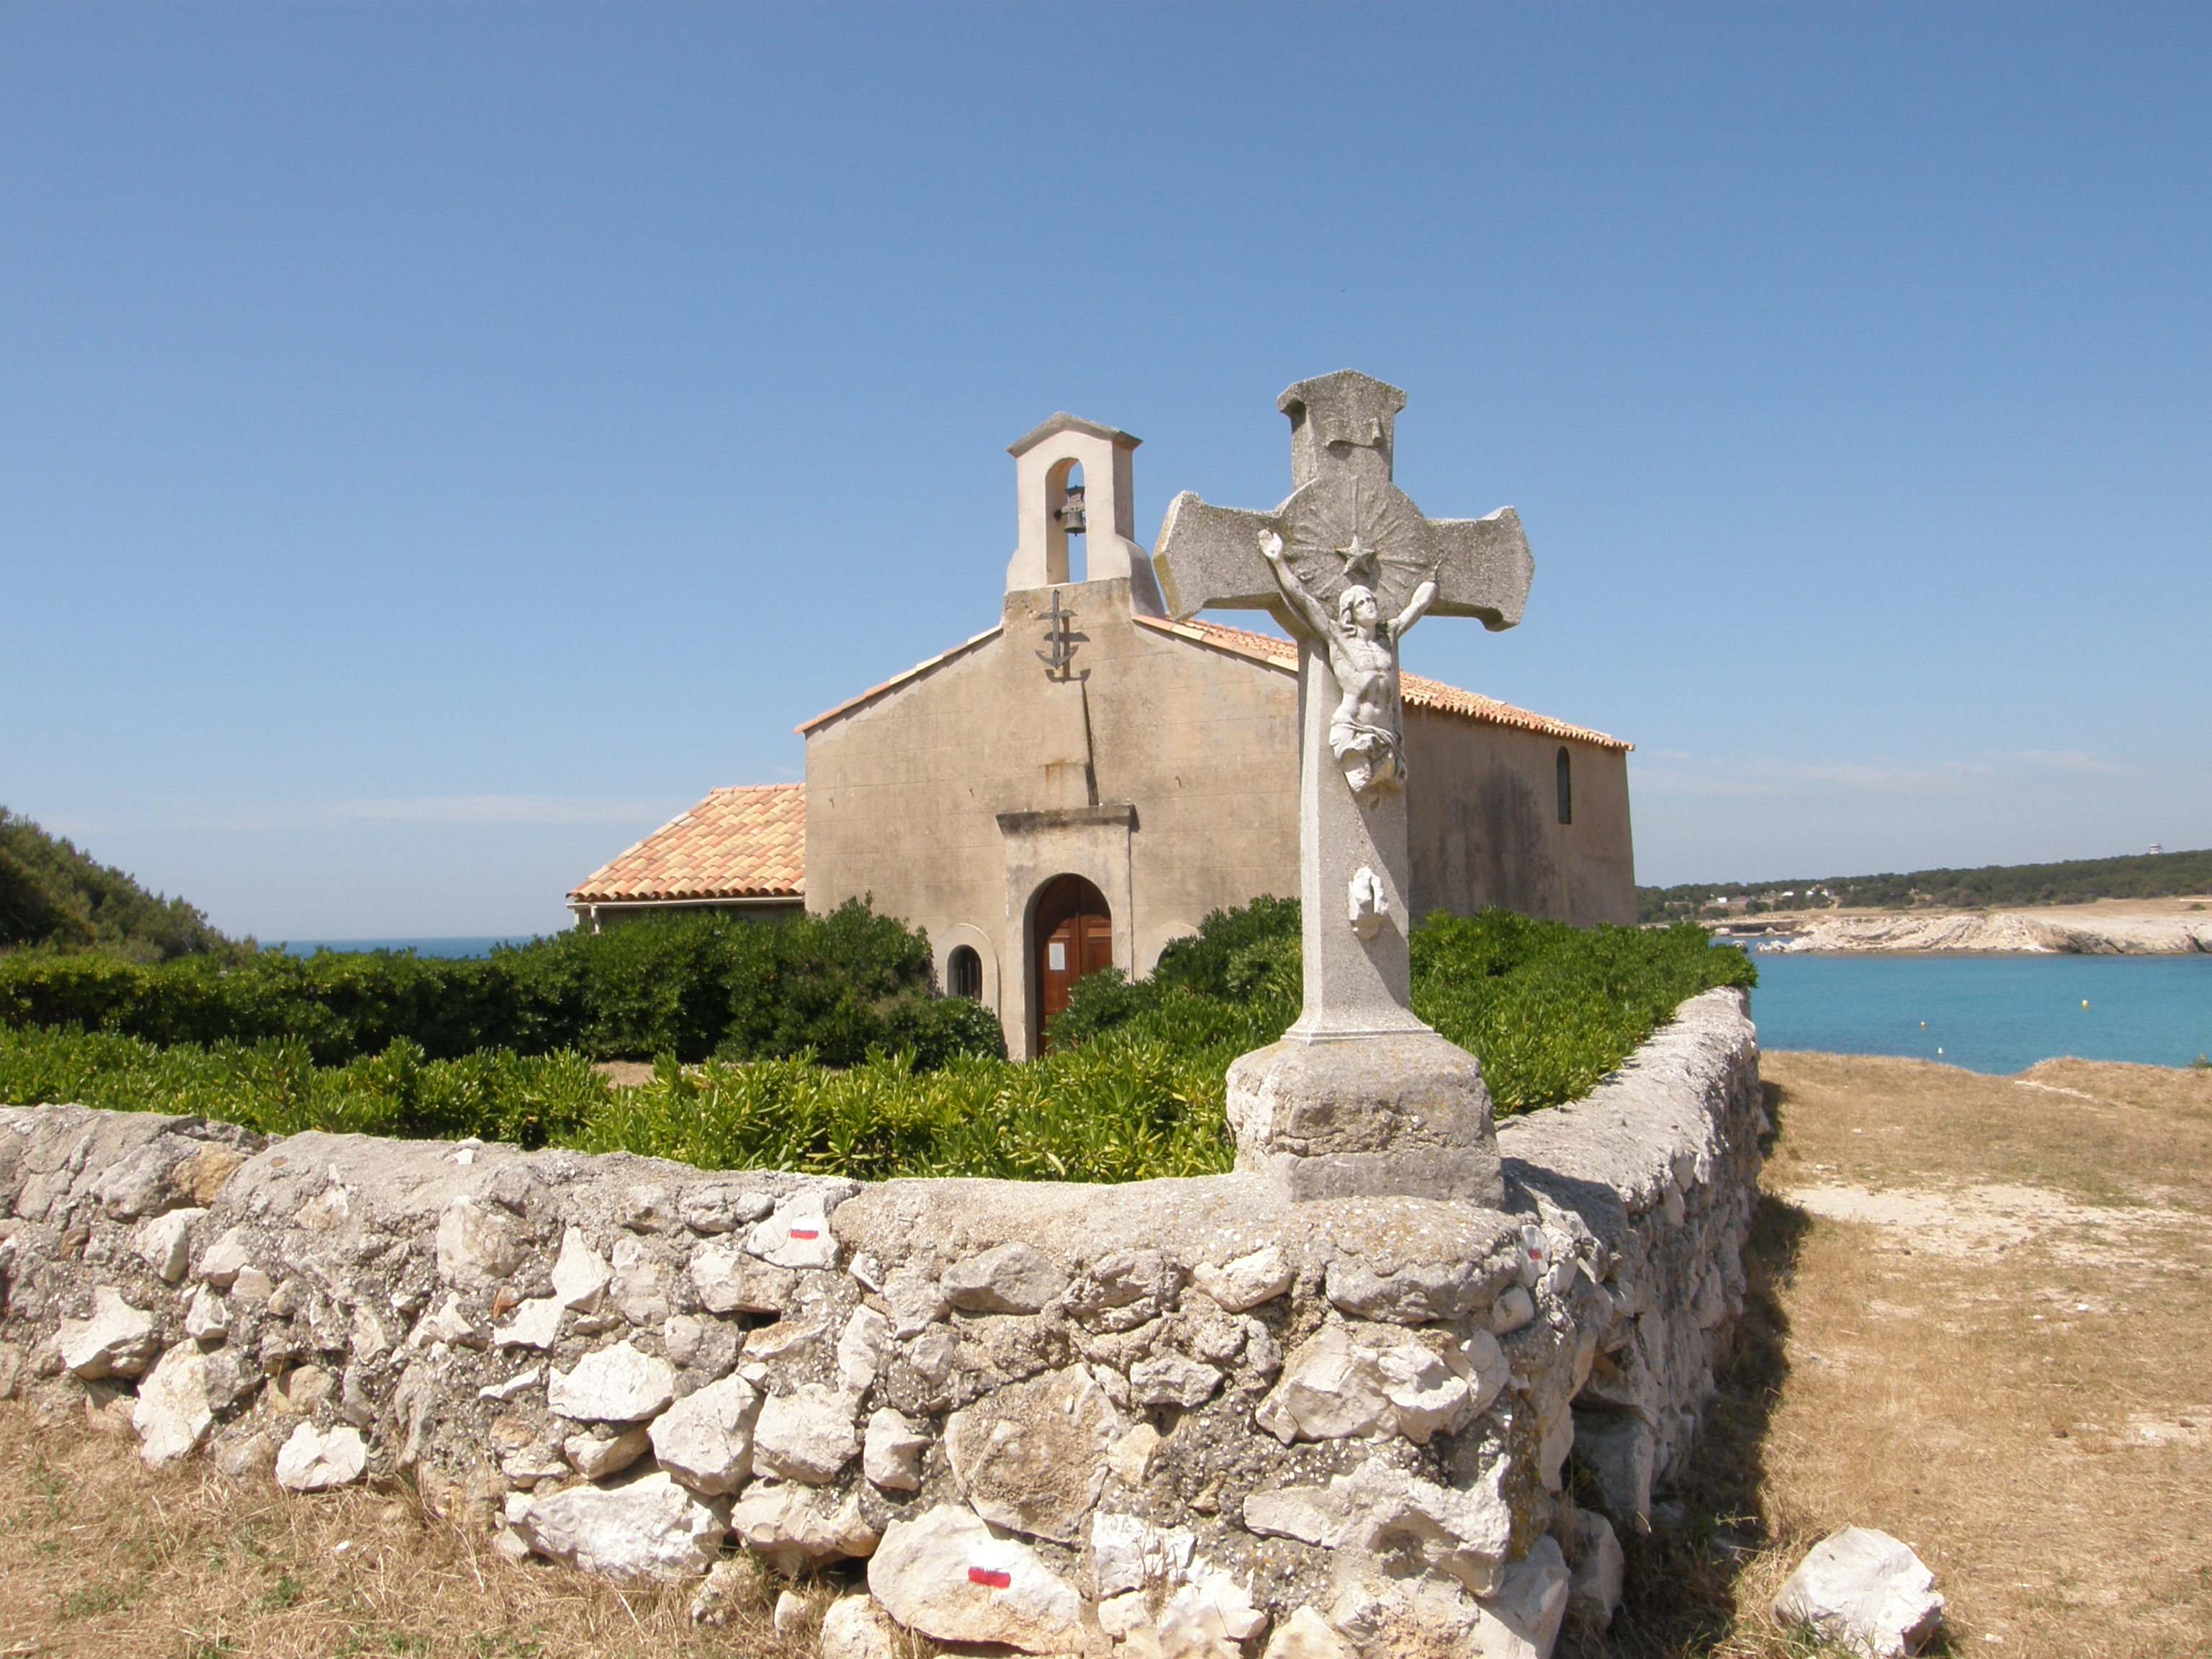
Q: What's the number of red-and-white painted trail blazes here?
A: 3